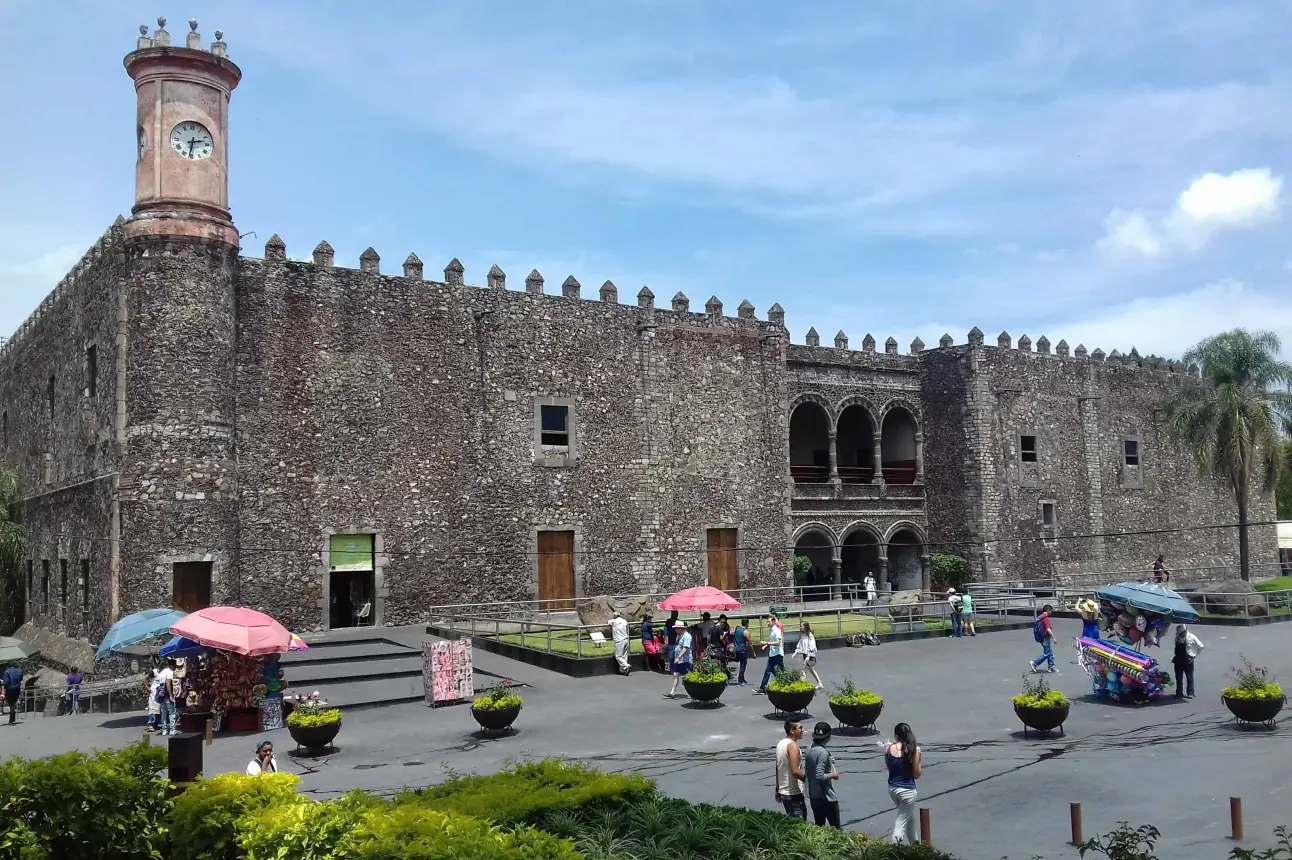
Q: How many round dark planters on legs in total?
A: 7